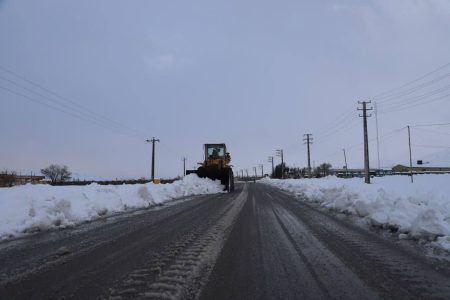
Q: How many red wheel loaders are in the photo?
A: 0